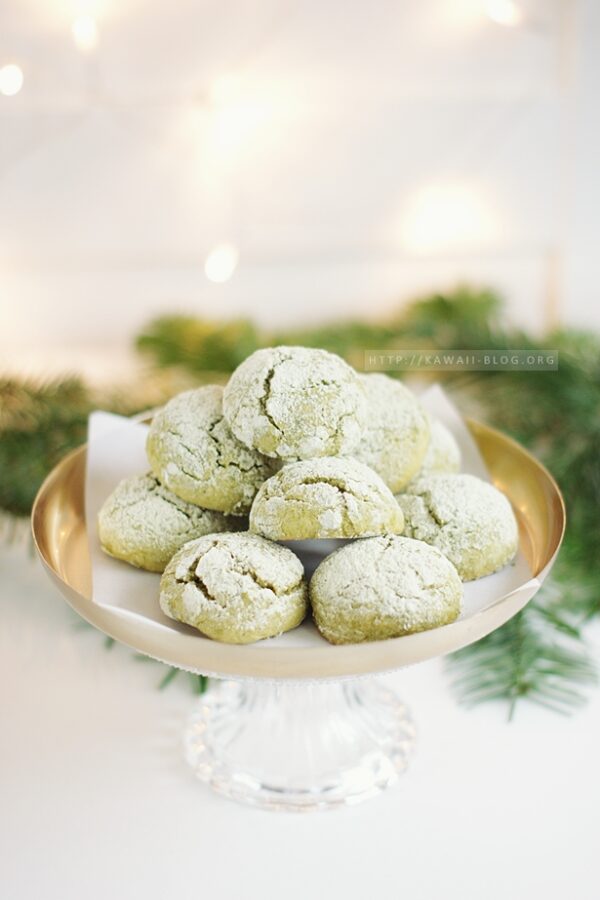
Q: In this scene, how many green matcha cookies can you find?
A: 9